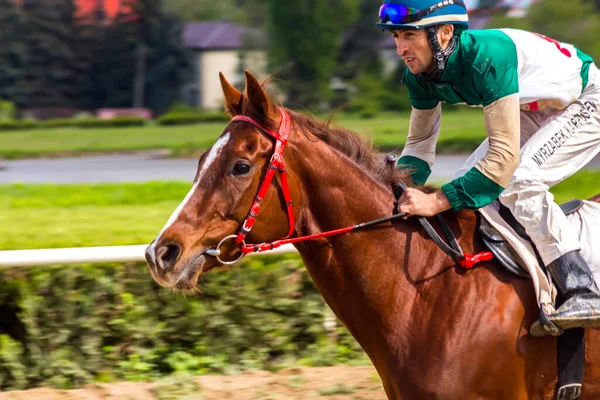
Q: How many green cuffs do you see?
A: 2